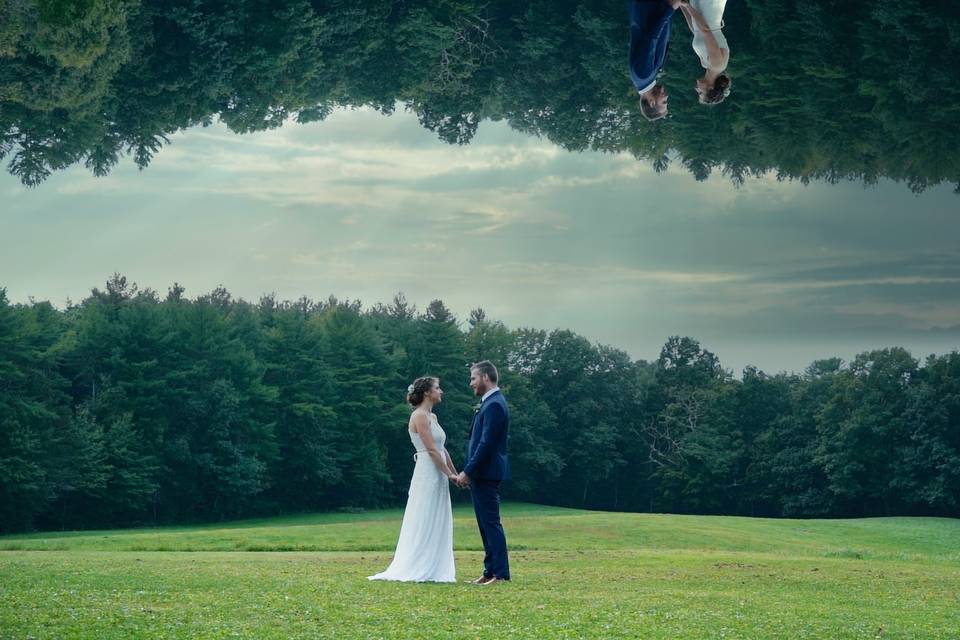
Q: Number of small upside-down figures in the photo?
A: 2